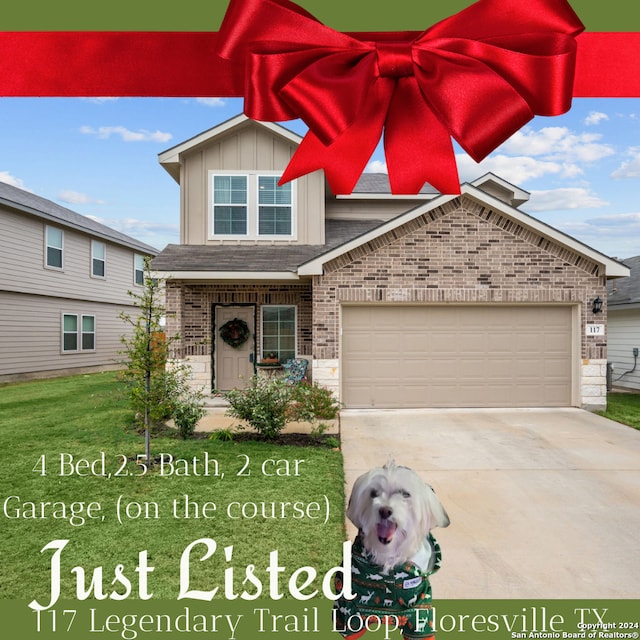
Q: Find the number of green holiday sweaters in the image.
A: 1